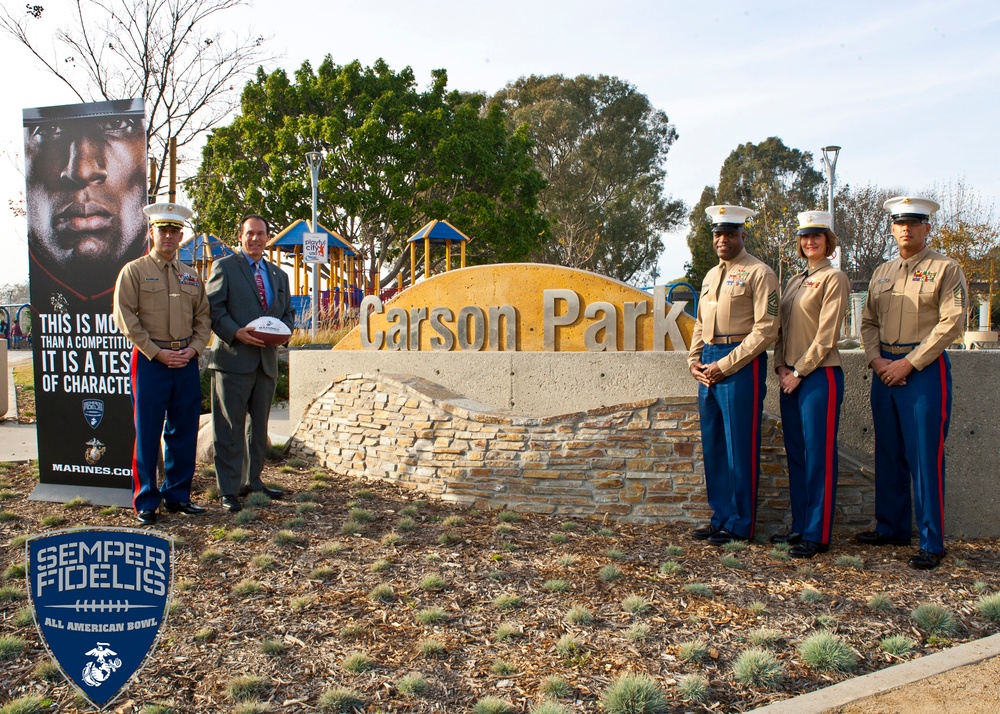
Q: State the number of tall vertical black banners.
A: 1